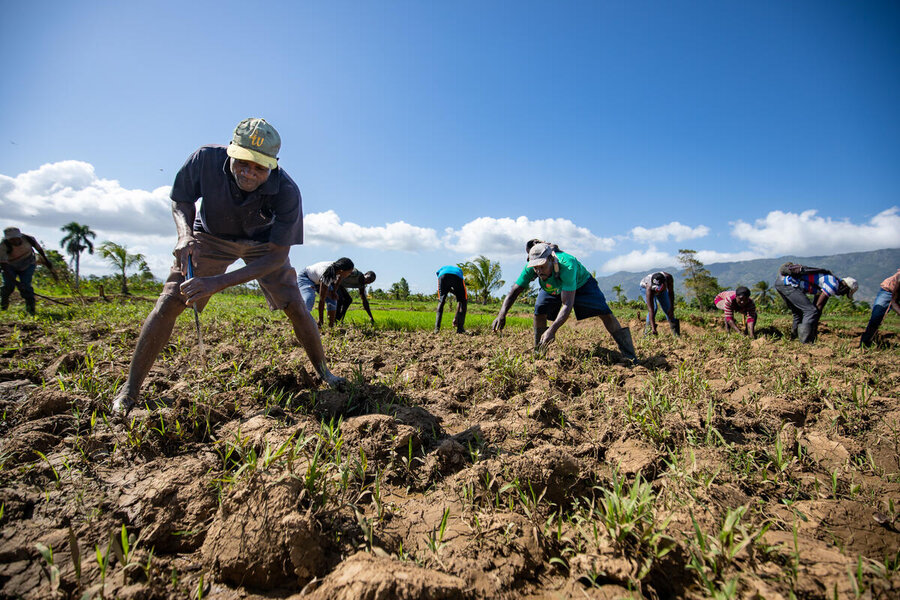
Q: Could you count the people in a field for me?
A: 10